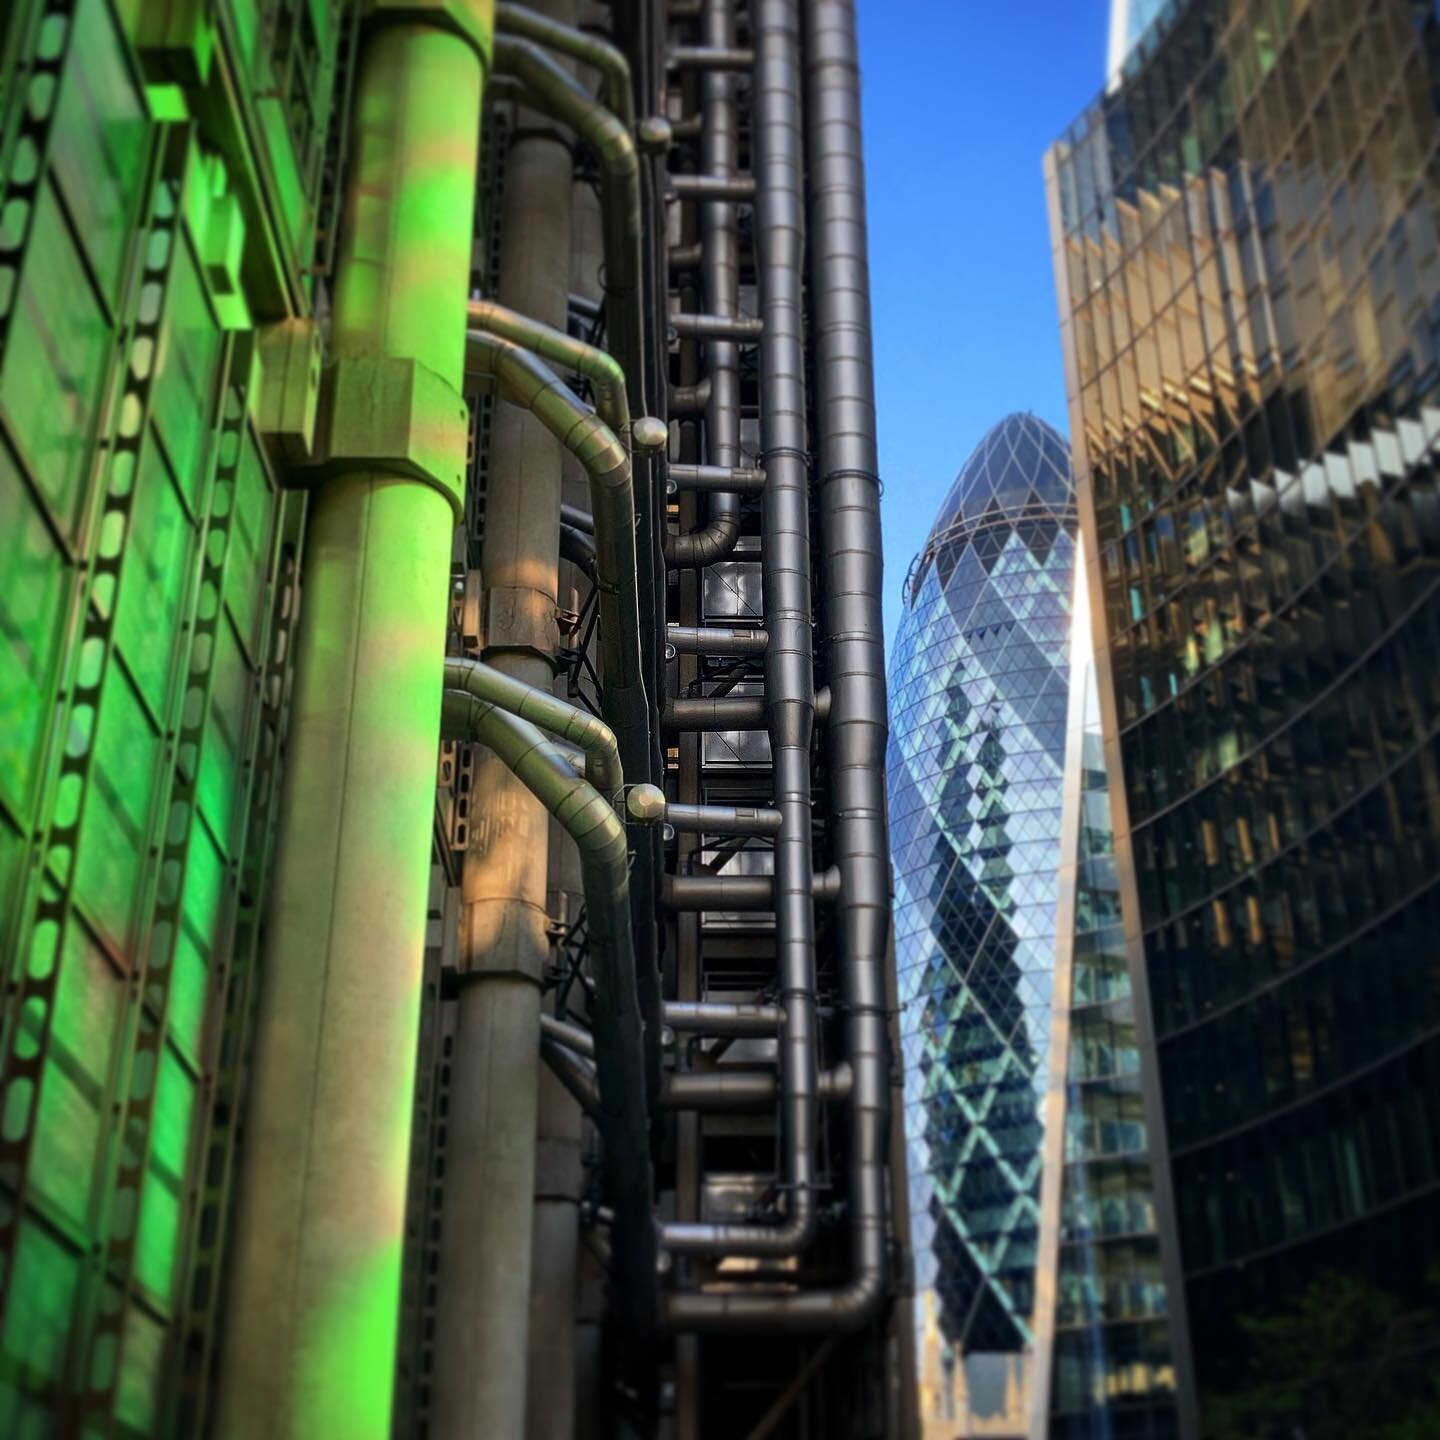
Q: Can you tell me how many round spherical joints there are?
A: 3